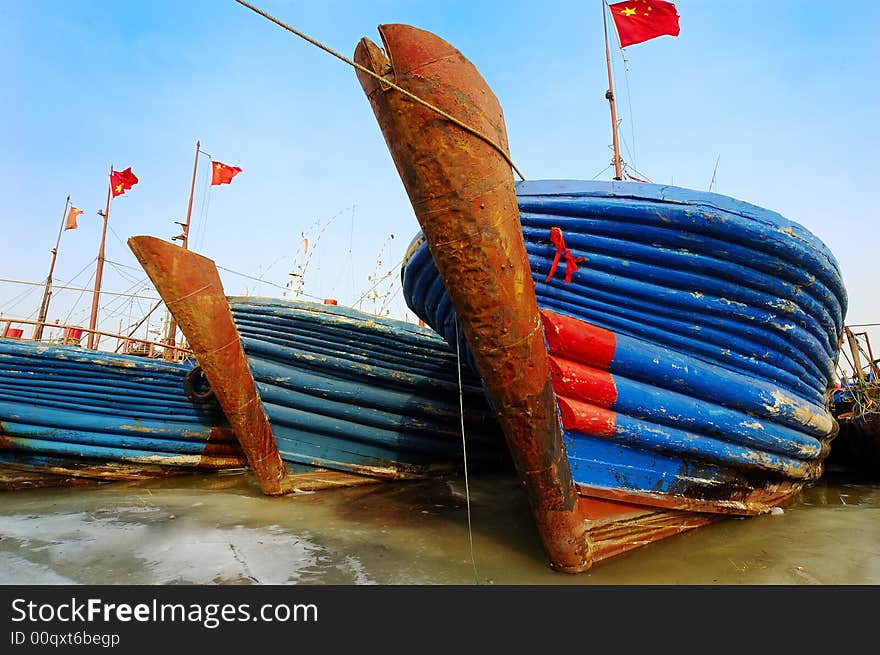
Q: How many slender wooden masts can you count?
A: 4